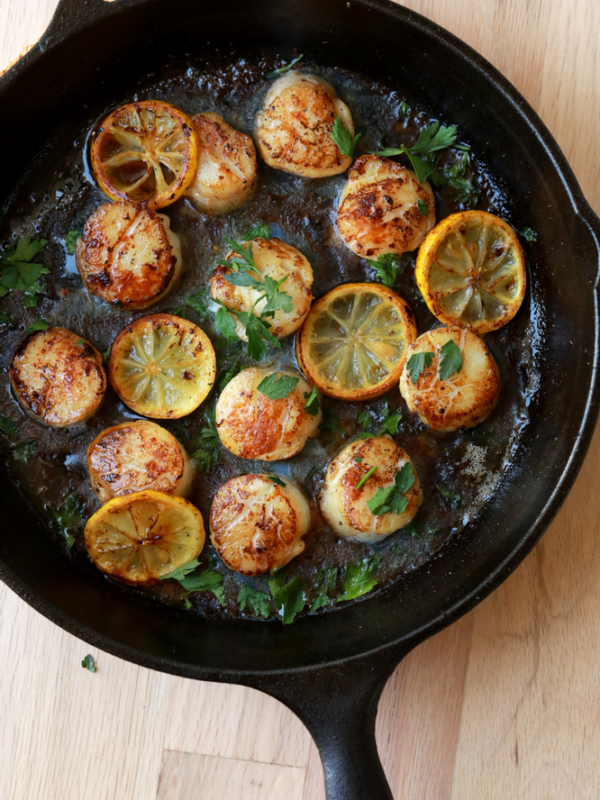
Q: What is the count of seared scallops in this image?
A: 11